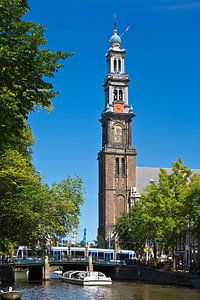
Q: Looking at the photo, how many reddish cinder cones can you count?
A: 0